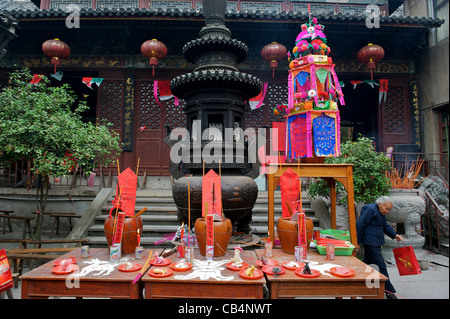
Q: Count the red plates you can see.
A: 13